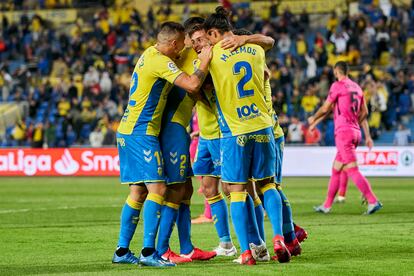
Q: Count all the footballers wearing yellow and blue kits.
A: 5